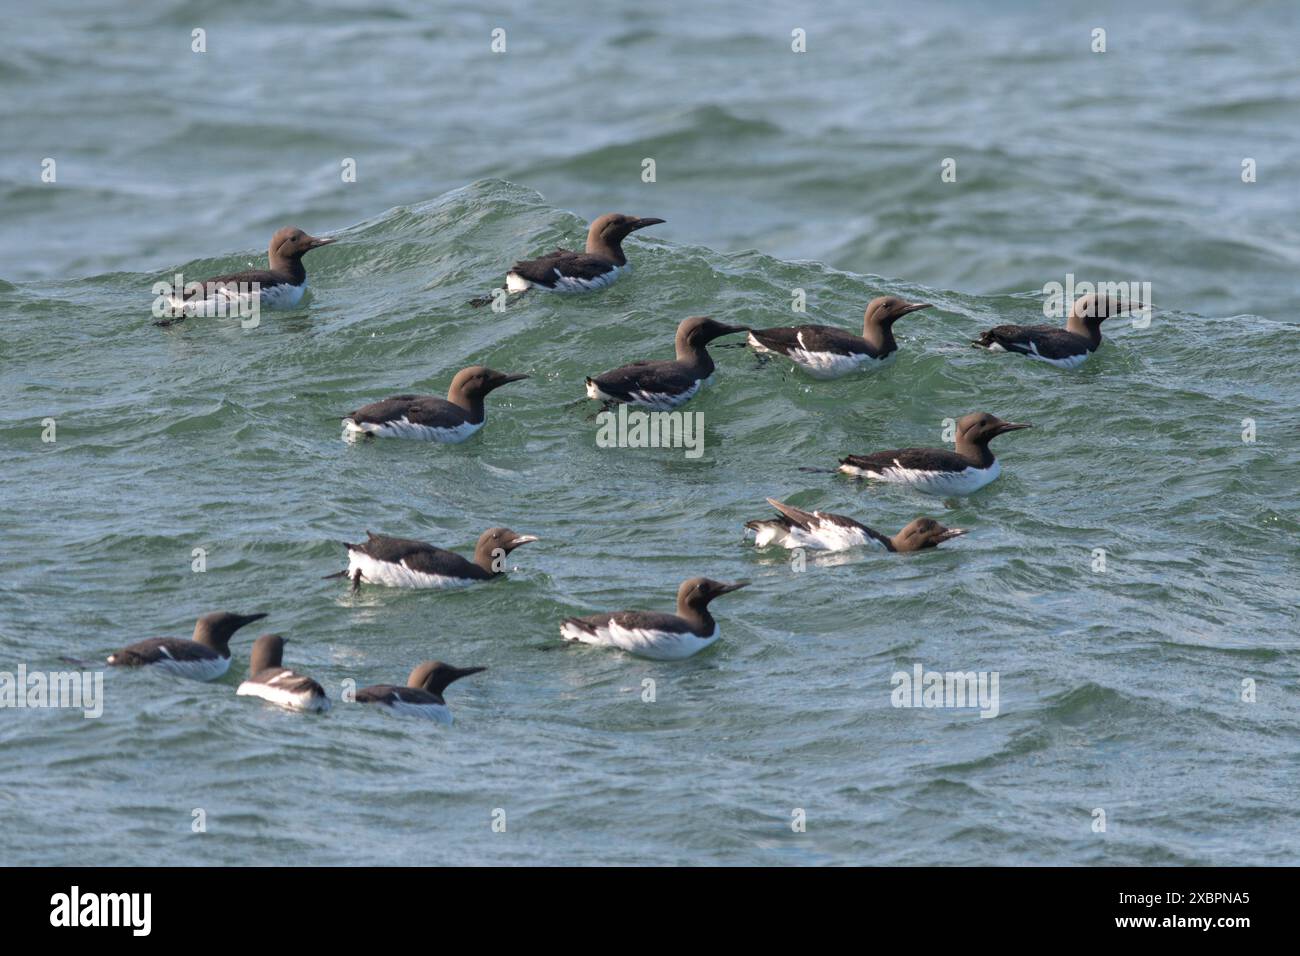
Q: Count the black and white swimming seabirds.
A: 13